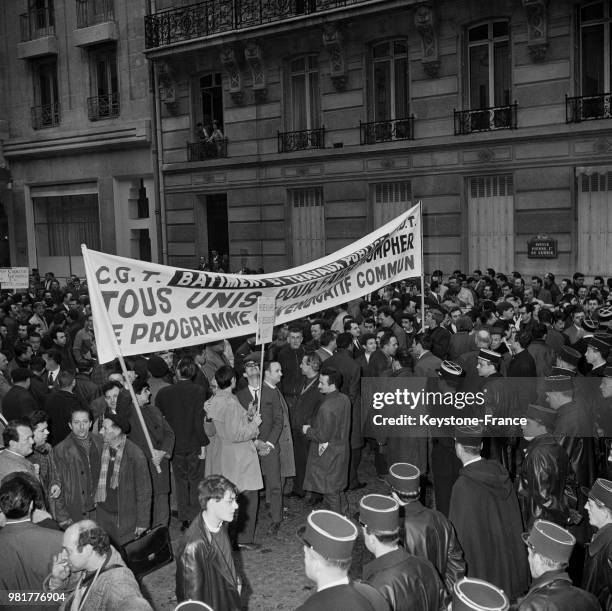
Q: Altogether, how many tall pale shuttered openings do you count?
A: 4